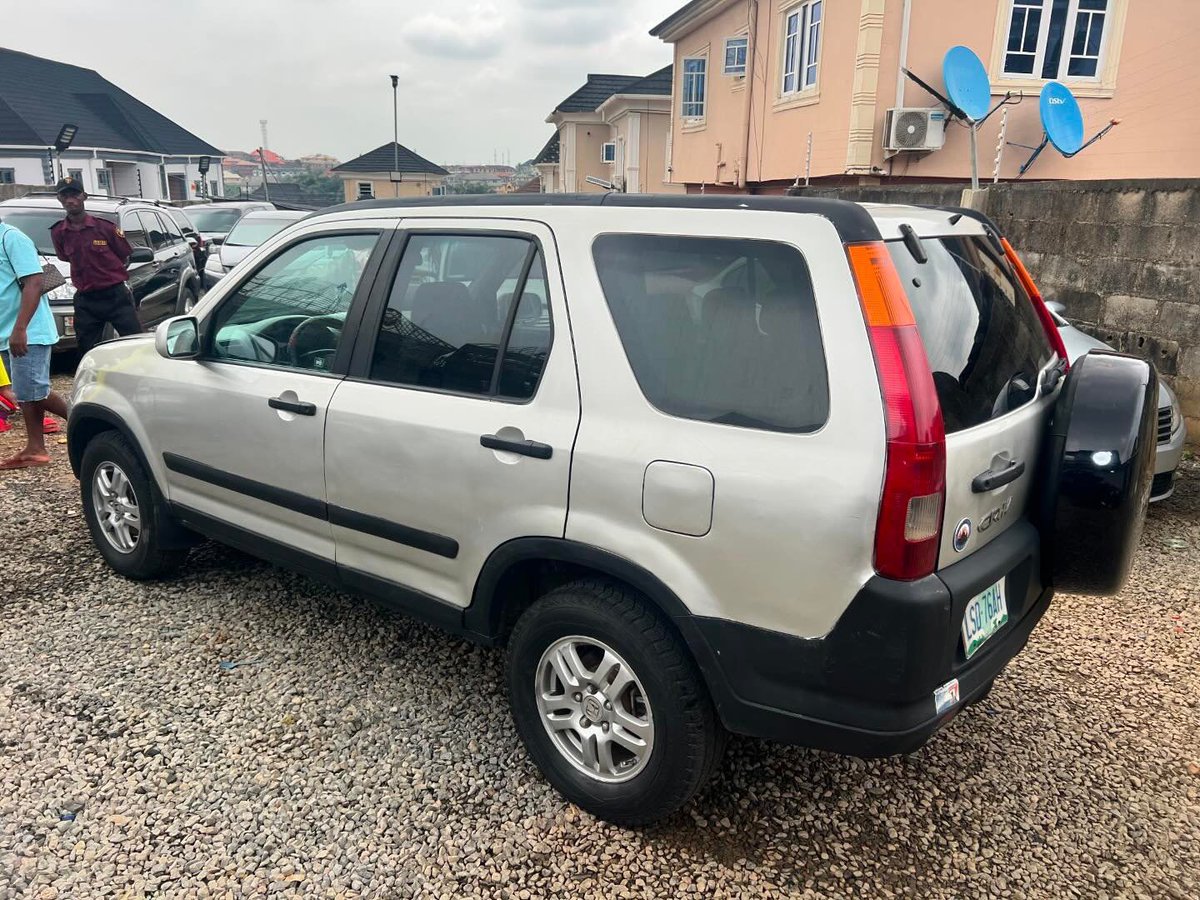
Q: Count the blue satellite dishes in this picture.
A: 2